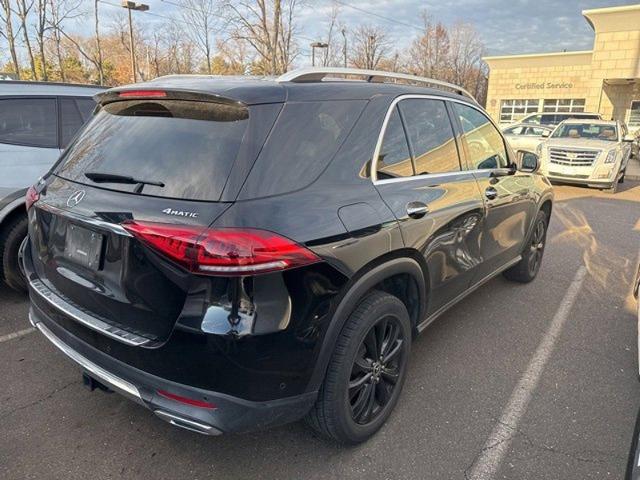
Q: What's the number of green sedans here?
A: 0